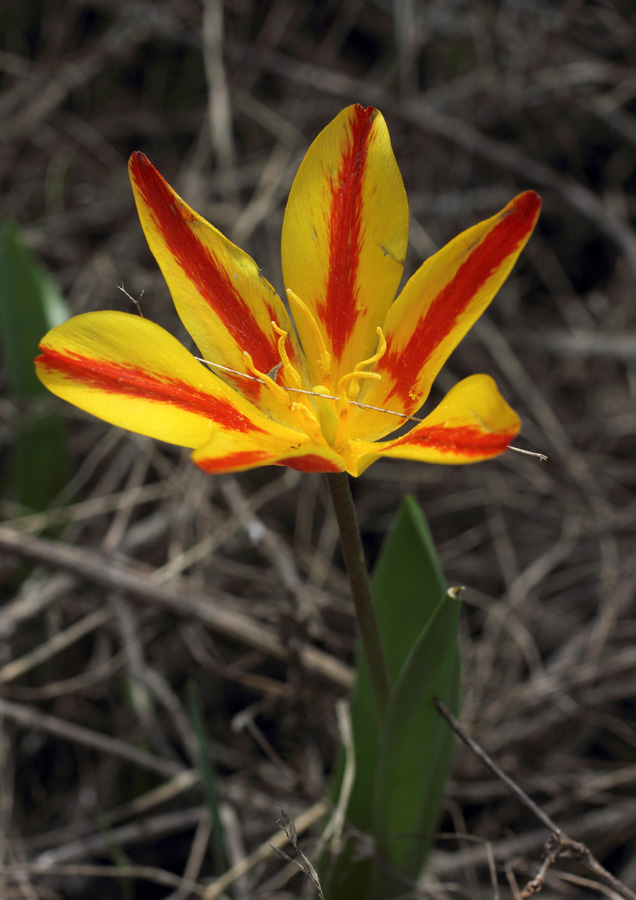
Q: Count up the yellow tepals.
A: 6